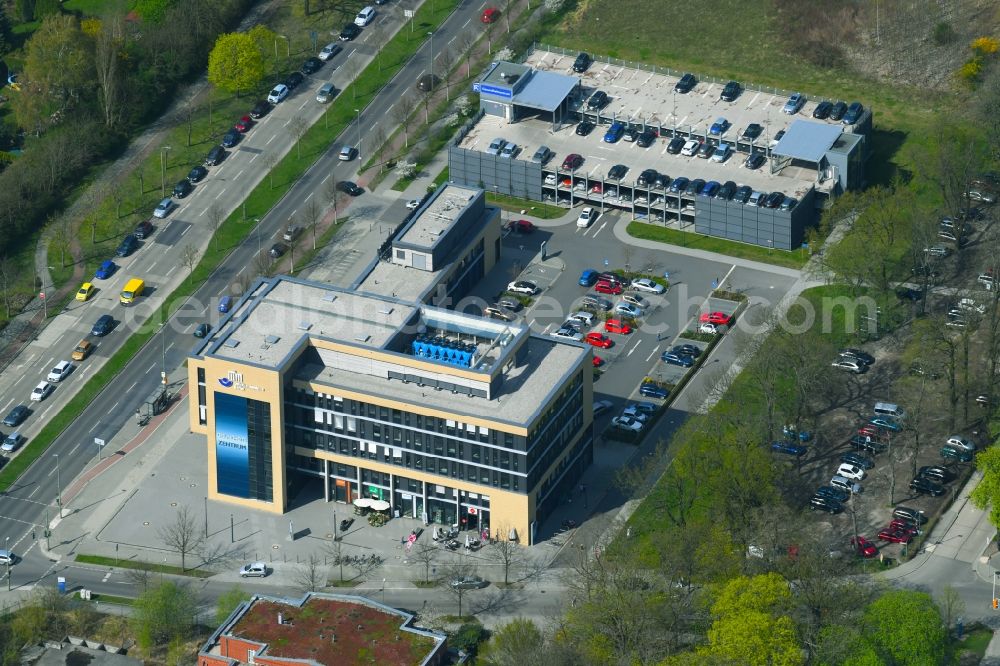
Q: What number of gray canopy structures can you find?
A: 2